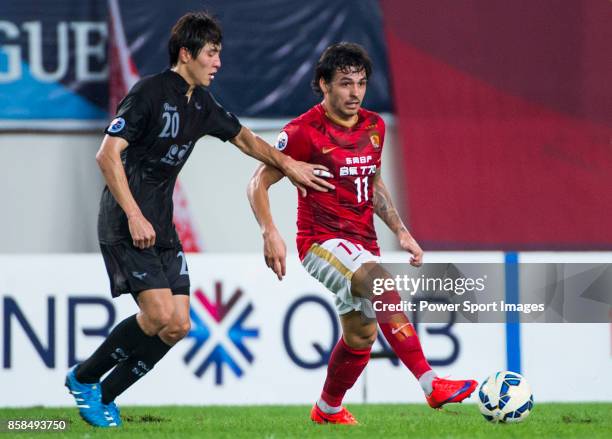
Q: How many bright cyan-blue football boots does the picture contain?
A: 2